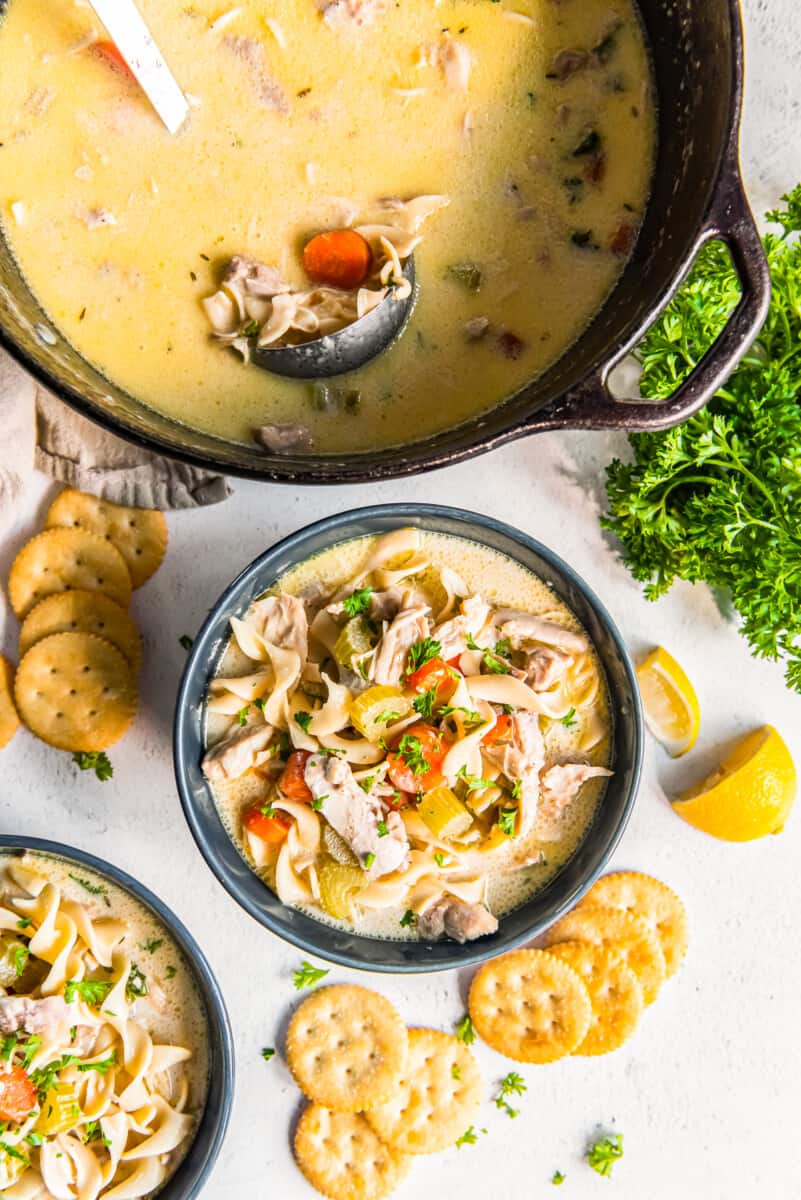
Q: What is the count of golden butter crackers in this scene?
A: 12